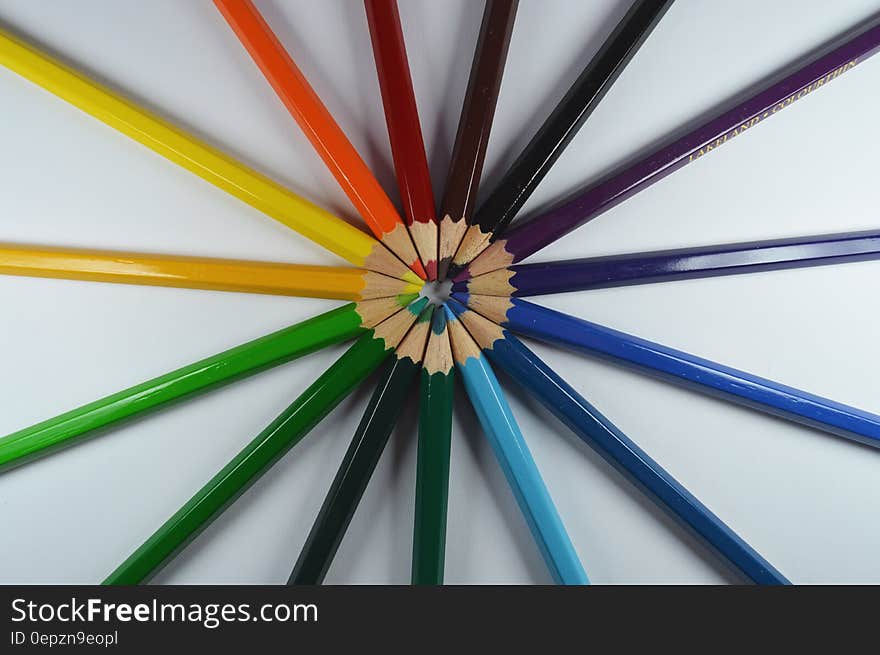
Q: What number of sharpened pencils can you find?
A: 15